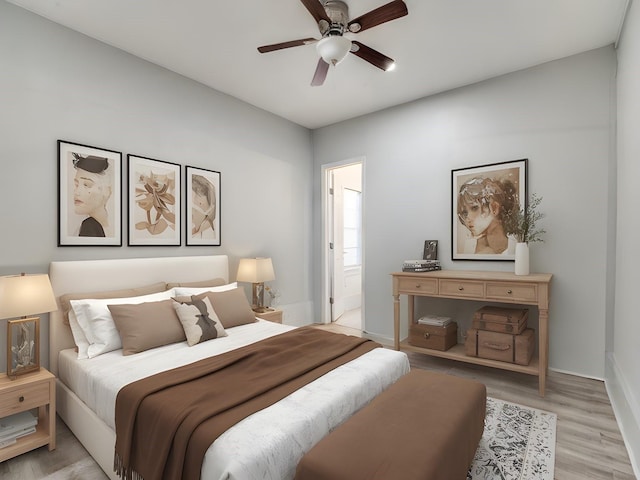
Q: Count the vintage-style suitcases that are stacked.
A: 2